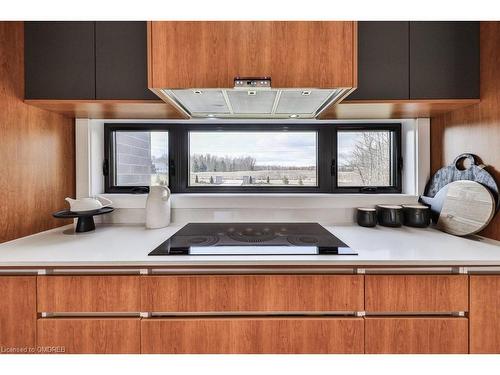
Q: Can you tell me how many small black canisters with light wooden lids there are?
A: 3